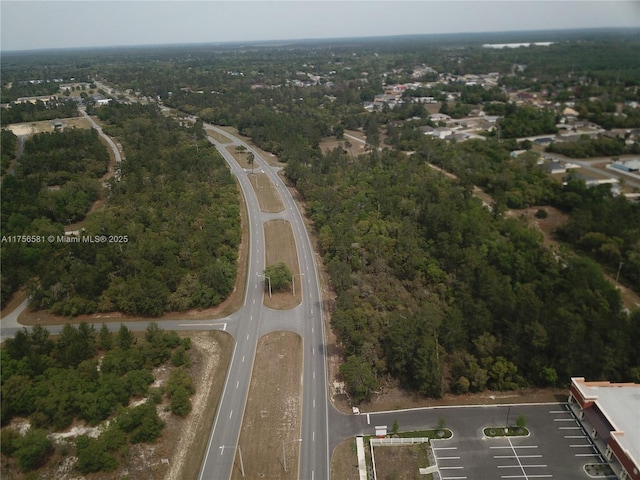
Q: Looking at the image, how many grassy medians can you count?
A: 5